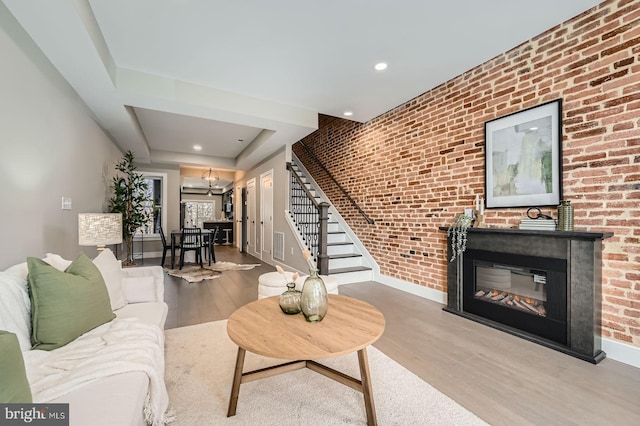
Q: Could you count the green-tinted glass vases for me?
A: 3